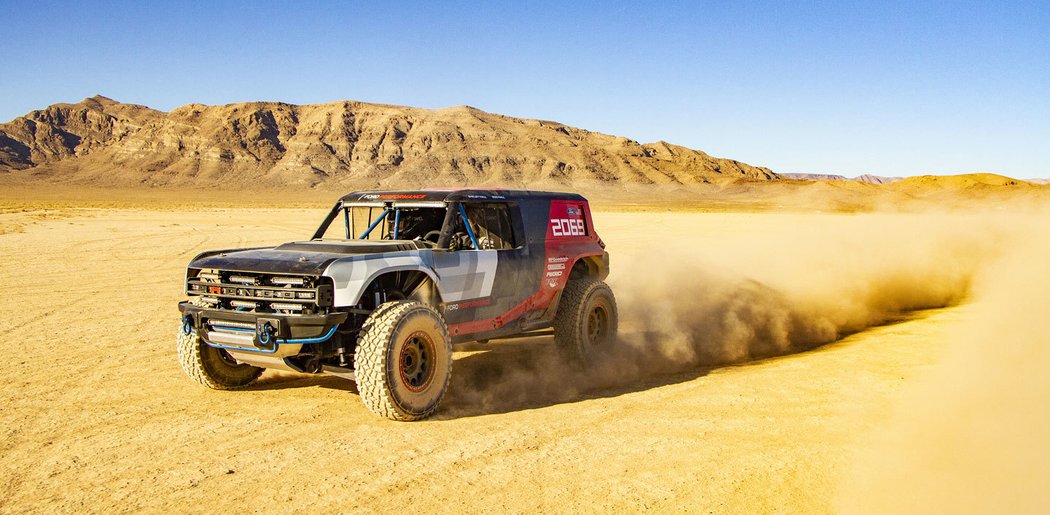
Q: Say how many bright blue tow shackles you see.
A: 2